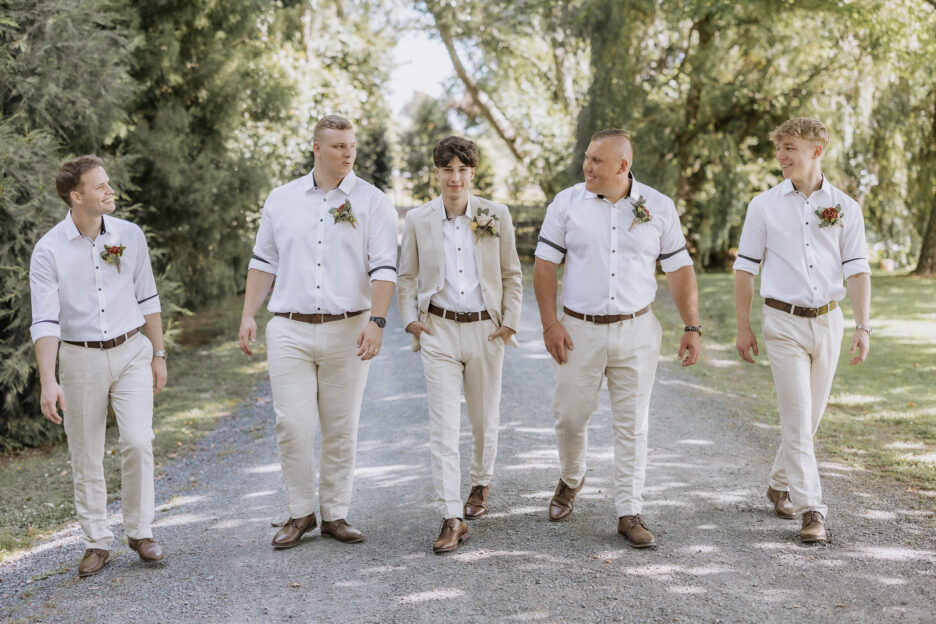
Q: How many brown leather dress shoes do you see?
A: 10